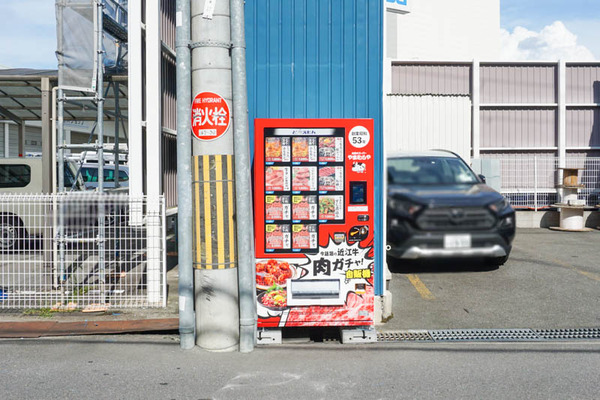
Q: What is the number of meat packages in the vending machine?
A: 11